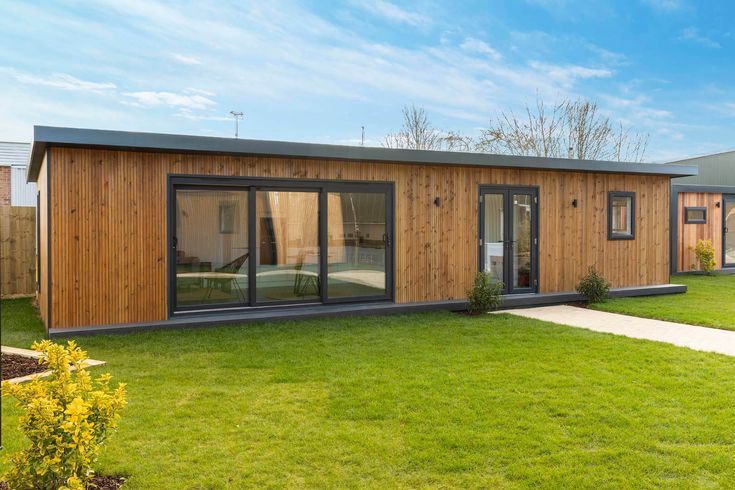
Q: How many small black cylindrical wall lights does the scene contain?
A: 3